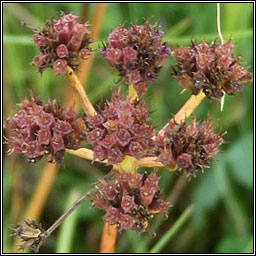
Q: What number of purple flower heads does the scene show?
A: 7